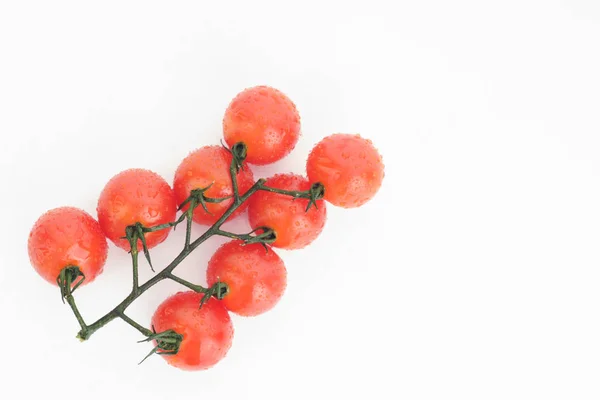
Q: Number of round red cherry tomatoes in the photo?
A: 8